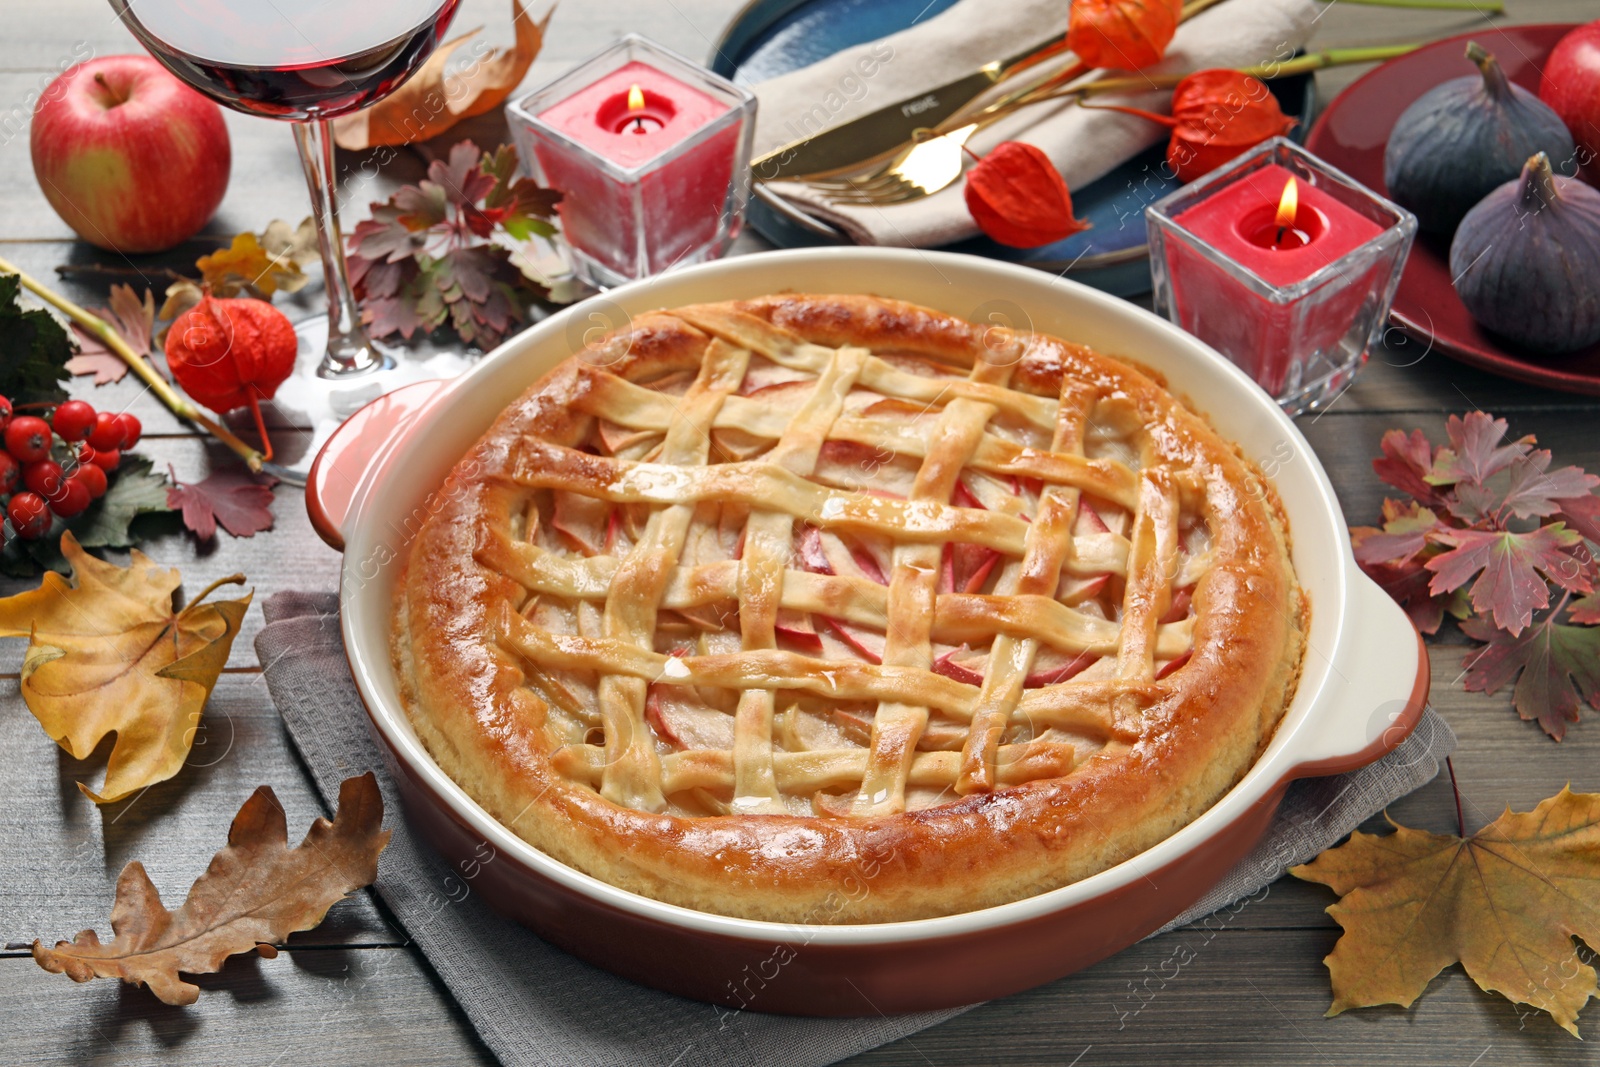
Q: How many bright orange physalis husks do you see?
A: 4